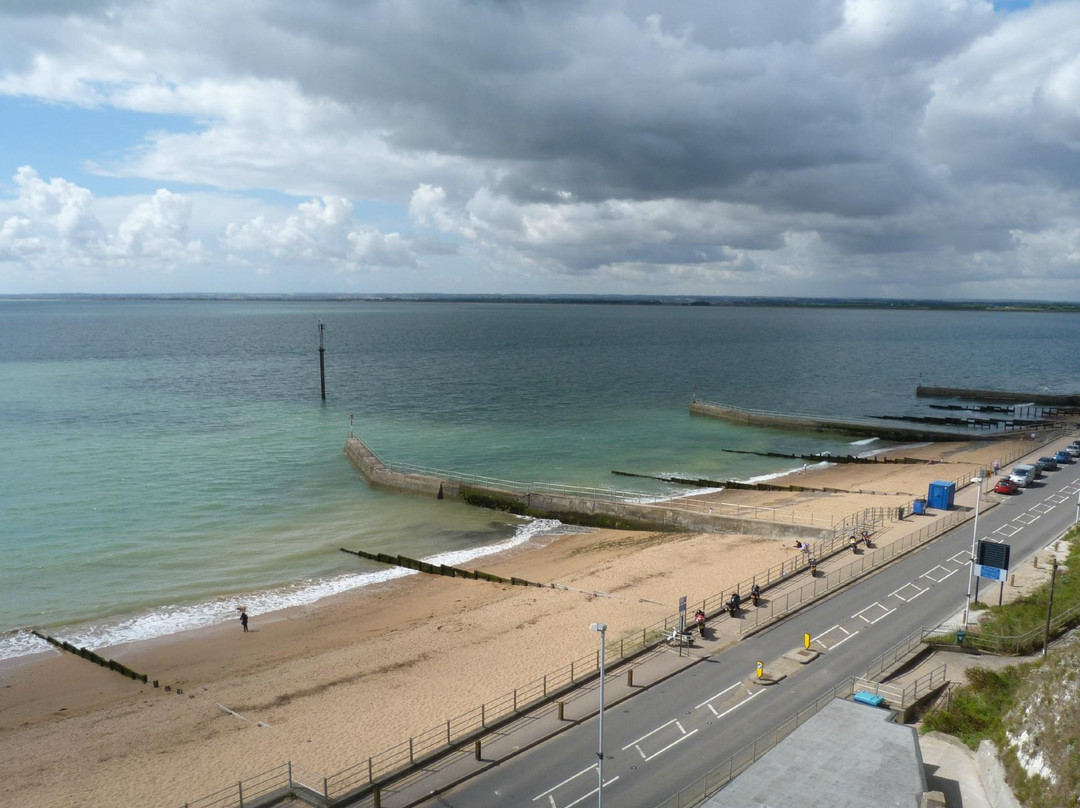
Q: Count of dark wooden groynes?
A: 6